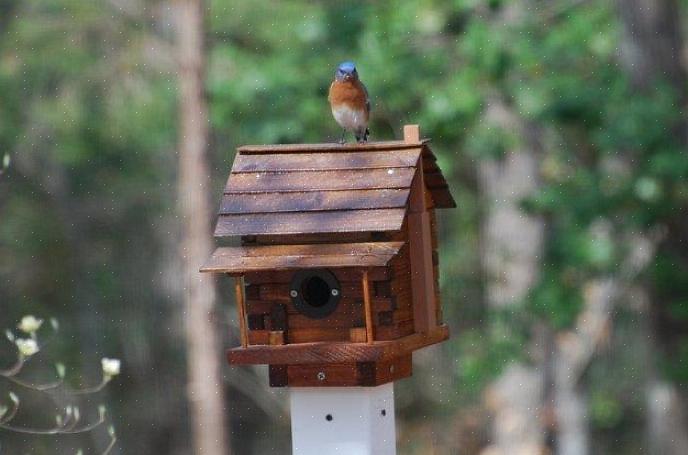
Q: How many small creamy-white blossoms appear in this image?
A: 3